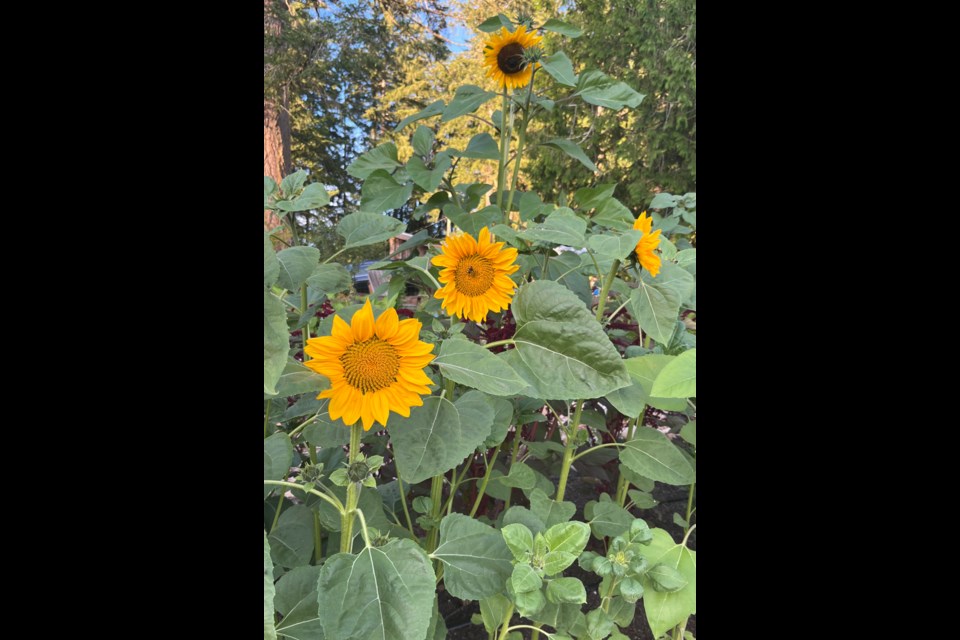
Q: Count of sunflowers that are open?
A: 4